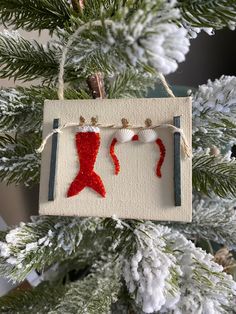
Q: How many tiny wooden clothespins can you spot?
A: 4